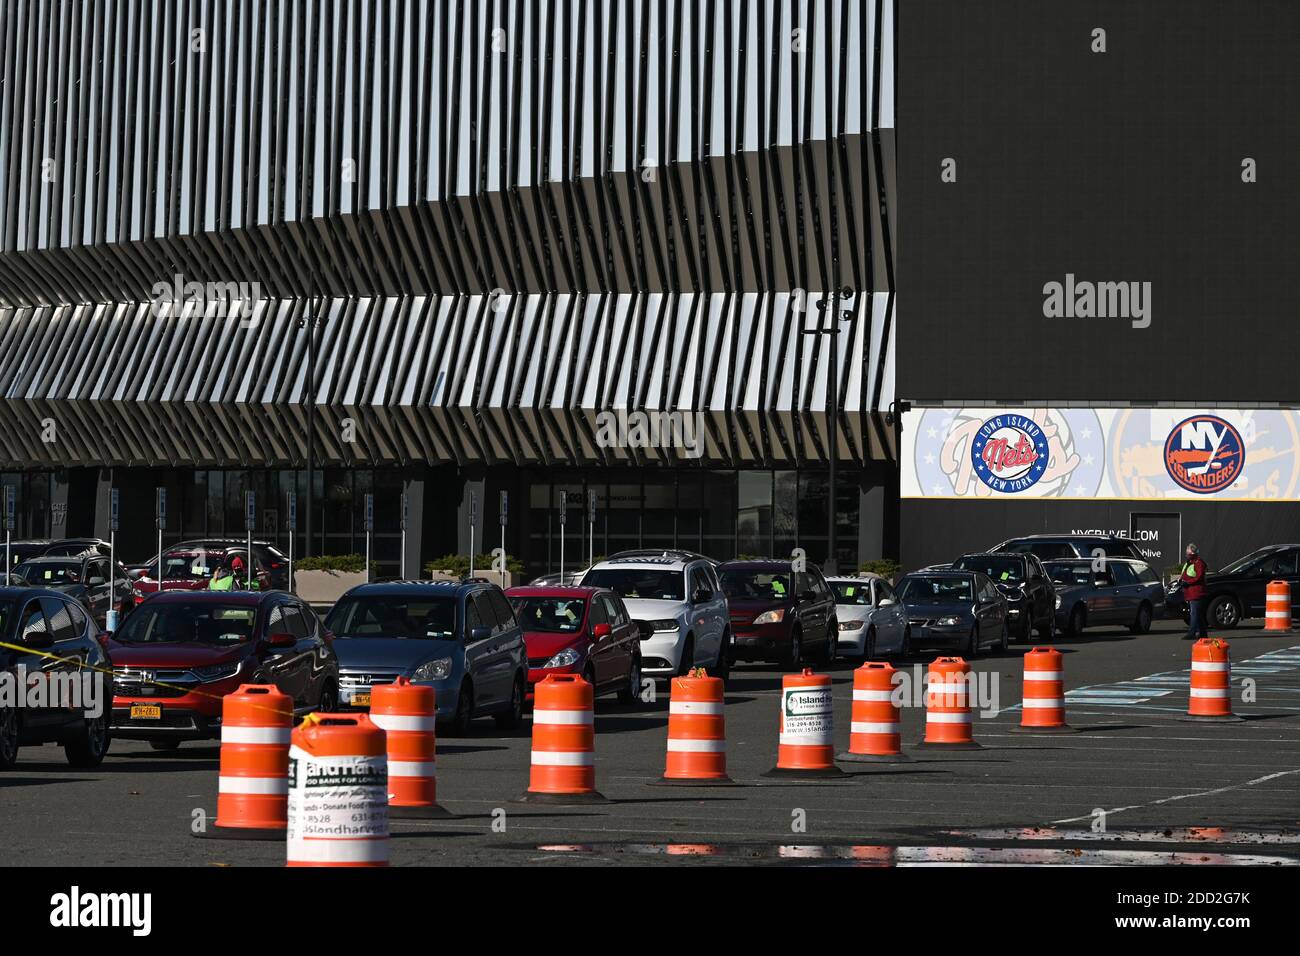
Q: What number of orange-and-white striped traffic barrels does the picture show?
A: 11